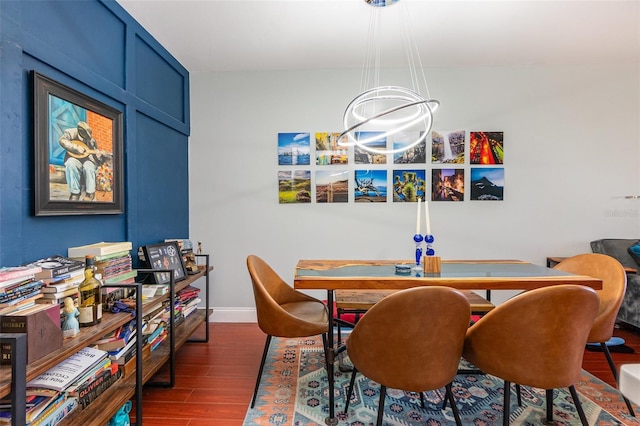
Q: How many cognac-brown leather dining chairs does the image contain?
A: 4